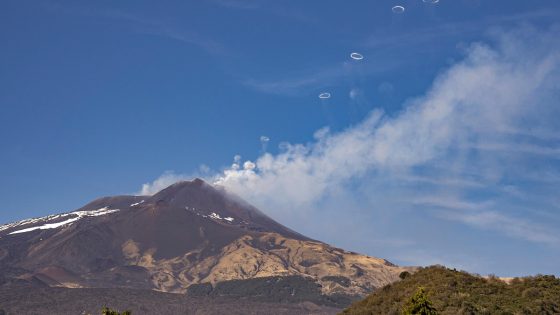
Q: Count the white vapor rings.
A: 5